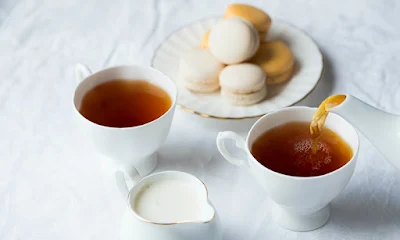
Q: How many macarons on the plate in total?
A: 6